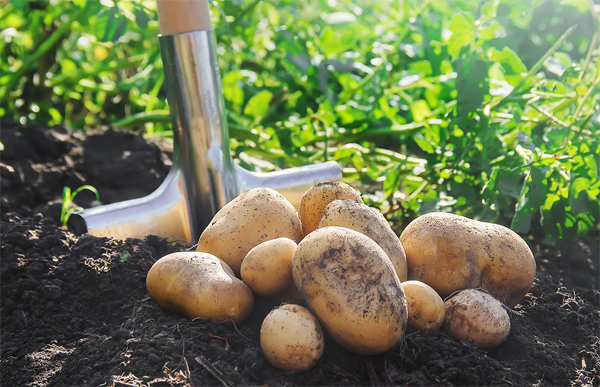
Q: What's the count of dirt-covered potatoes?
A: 10